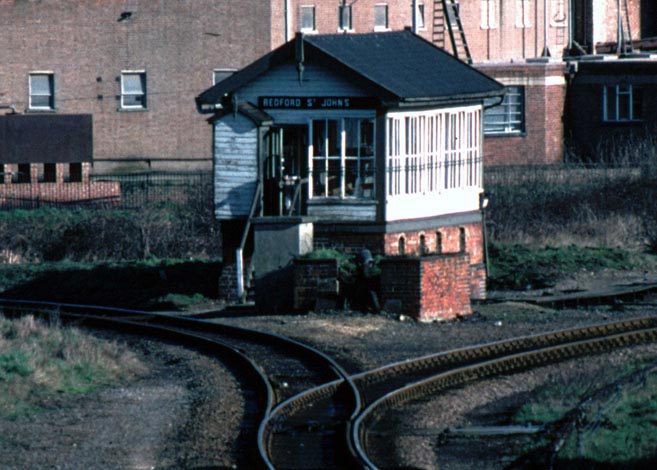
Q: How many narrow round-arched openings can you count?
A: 4